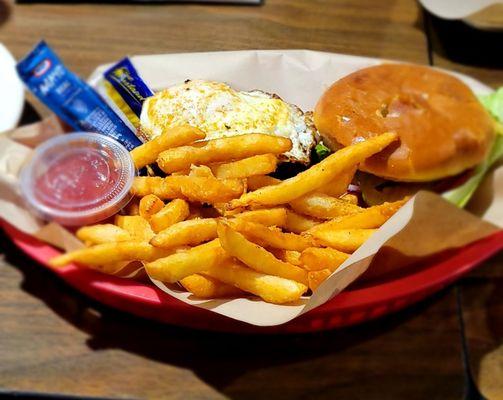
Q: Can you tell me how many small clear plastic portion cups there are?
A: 1